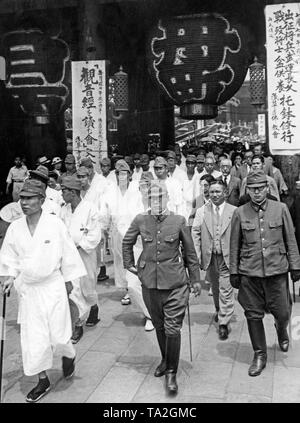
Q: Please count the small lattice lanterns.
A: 2